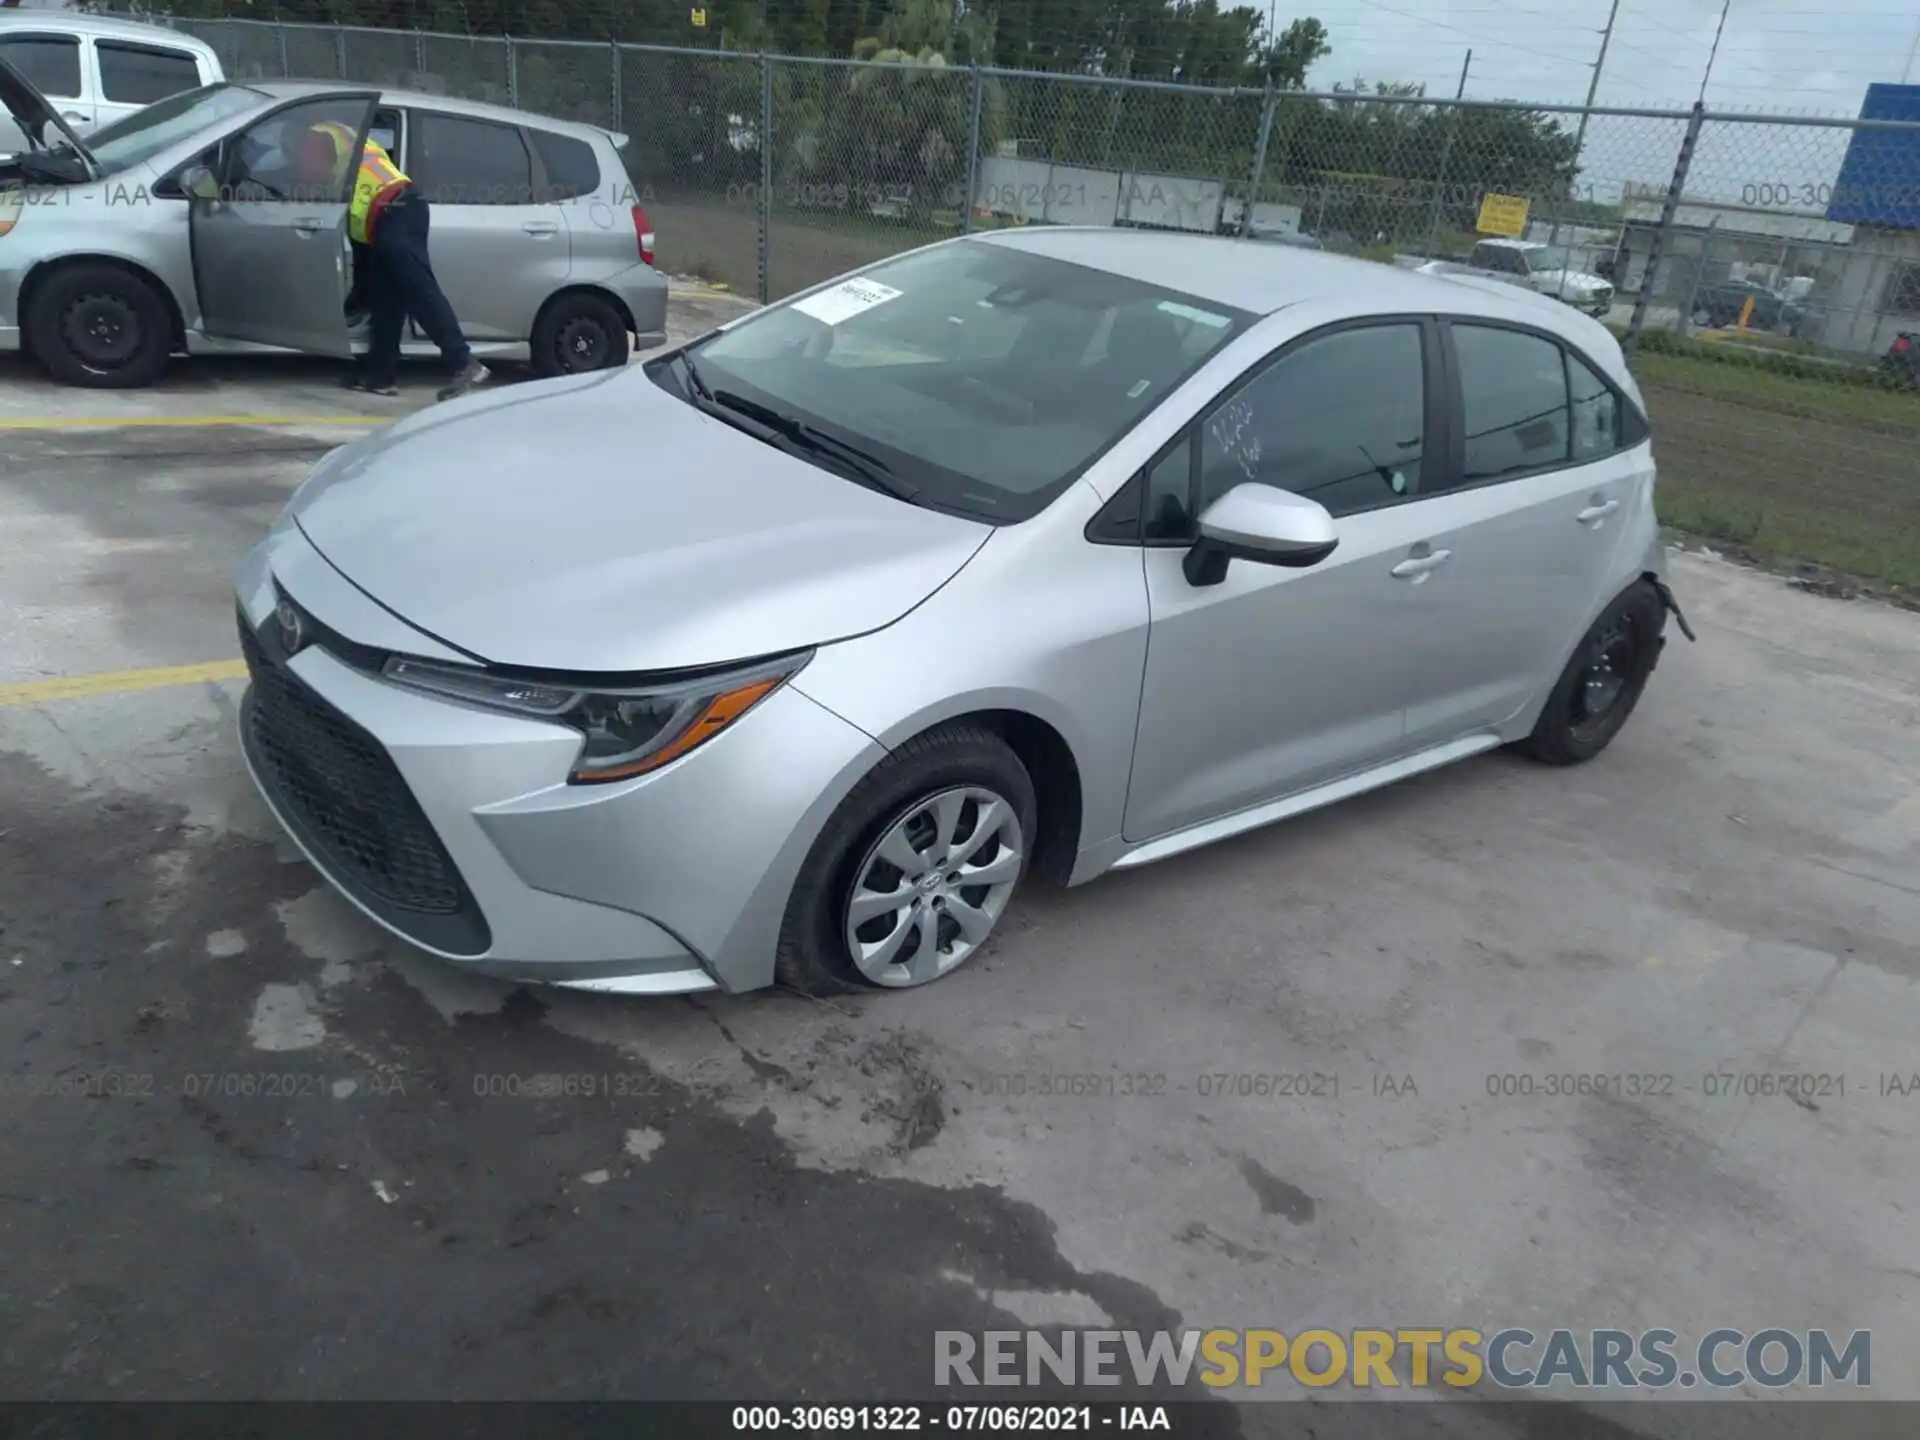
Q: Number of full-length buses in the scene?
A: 0